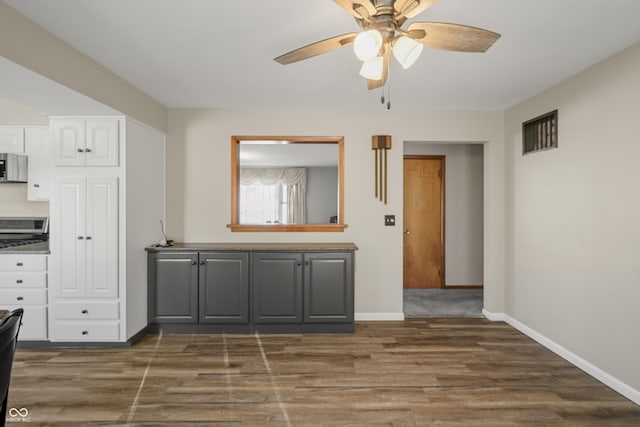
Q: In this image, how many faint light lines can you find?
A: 3